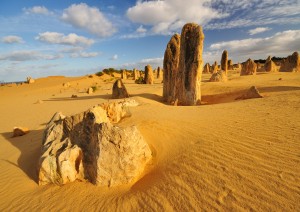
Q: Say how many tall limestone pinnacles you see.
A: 2